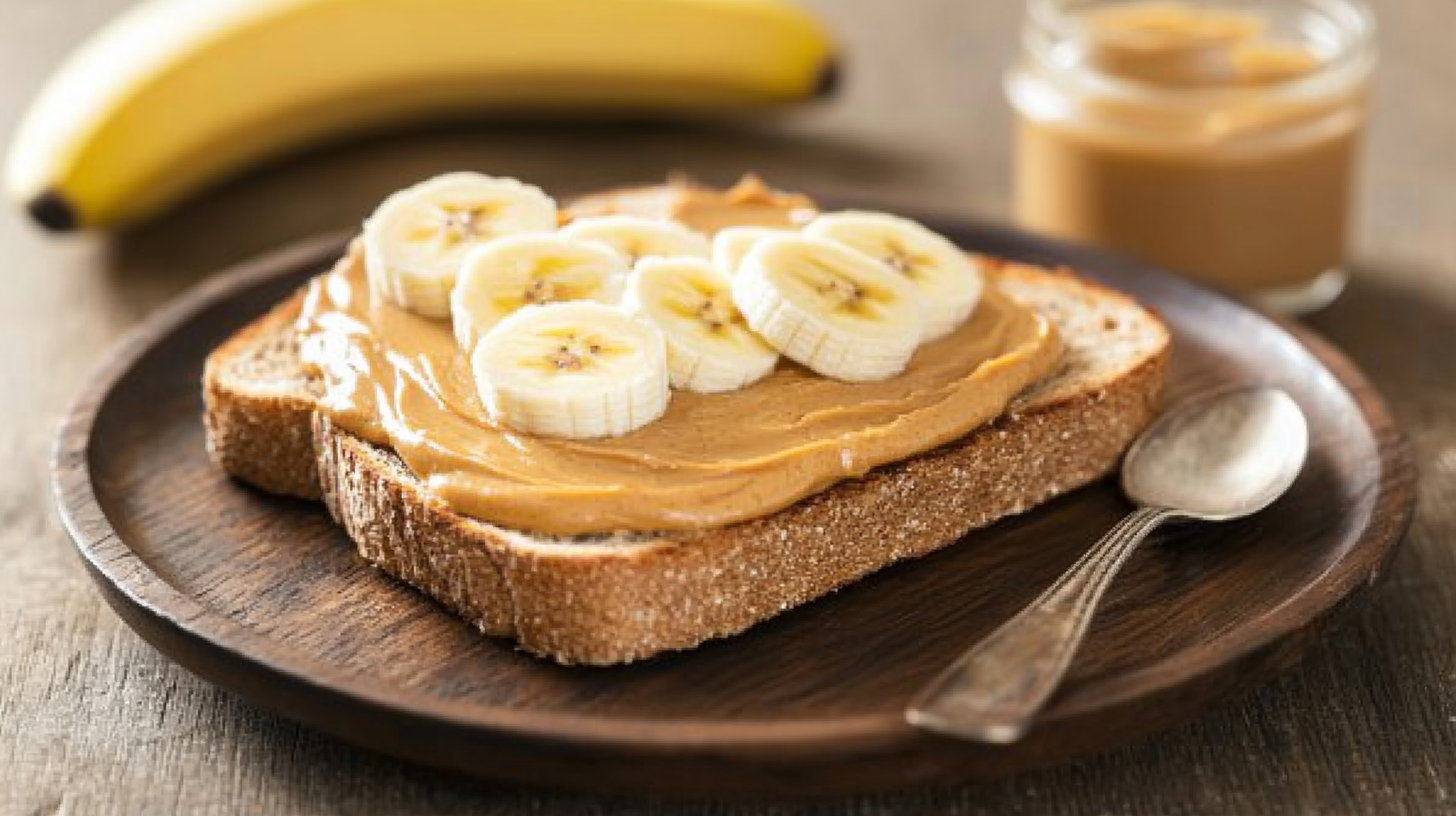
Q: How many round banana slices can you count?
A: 8